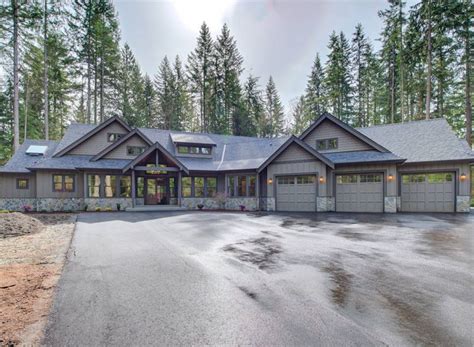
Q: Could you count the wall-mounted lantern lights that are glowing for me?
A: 4